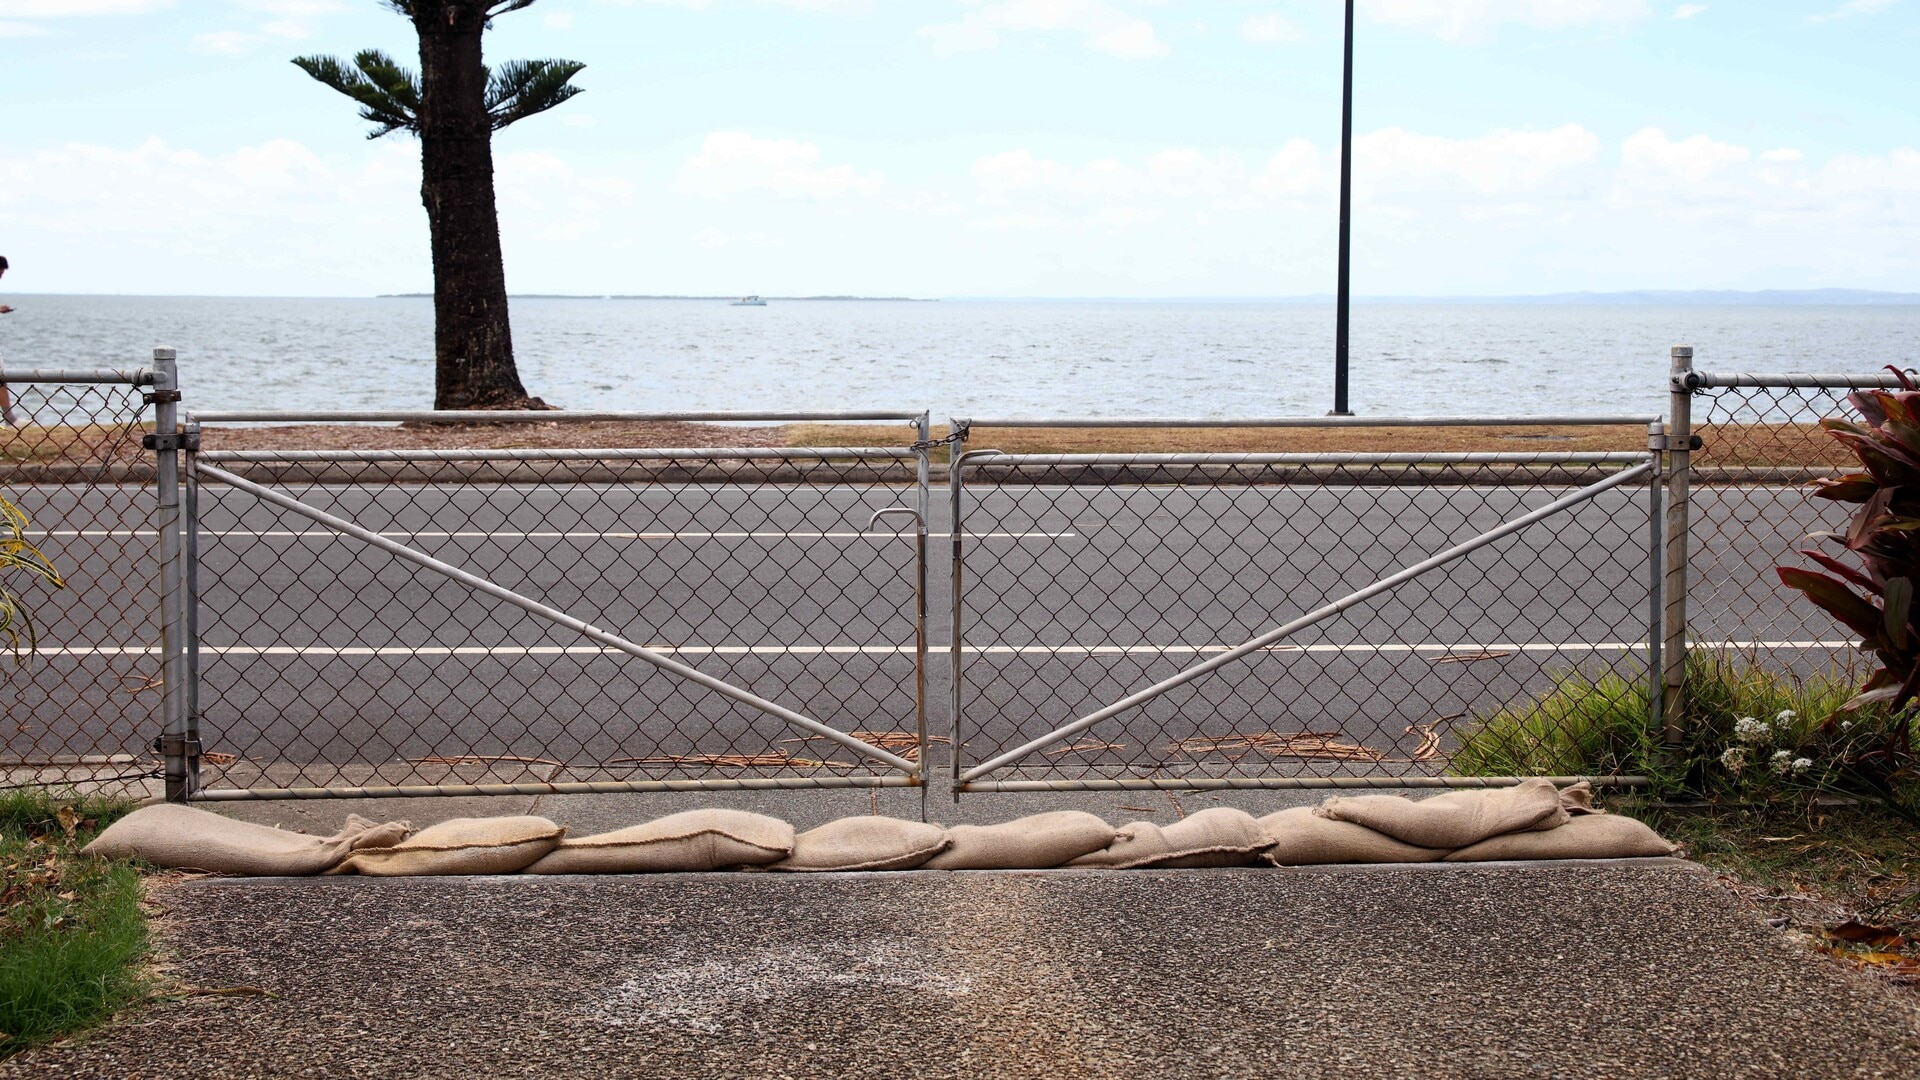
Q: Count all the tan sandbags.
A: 9